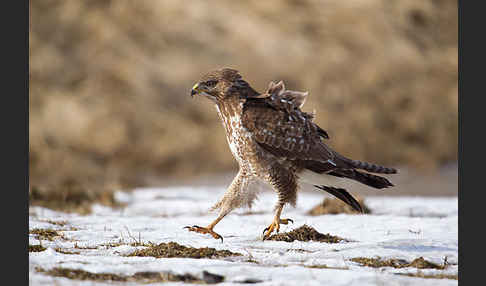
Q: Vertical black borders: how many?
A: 2